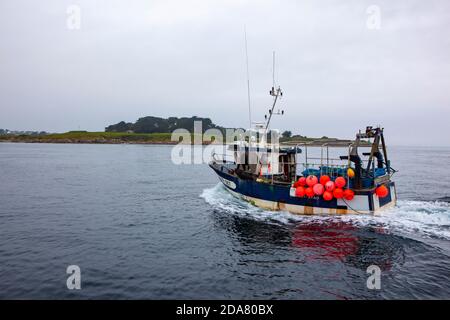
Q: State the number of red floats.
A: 12